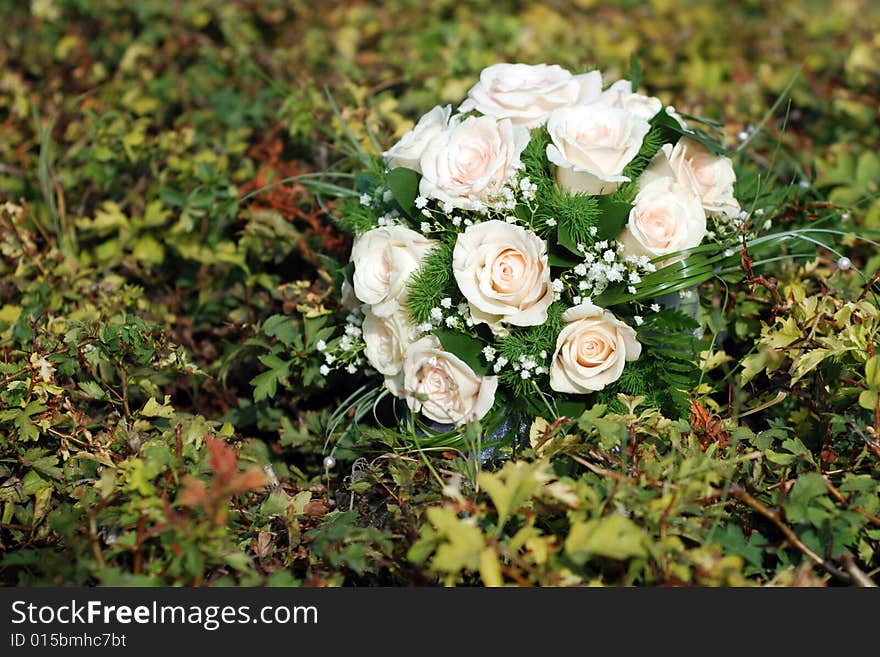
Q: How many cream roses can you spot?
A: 12